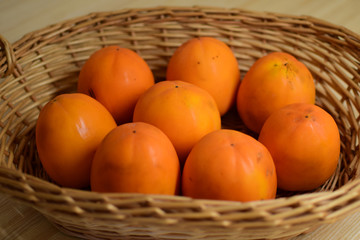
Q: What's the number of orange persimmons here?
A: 8